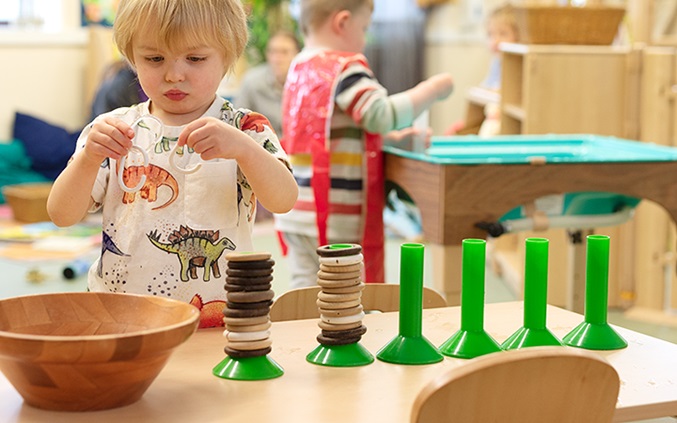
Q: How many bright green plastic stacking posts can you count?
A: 6